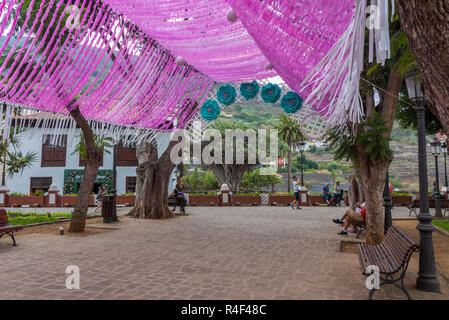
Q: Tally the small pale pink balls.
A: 3